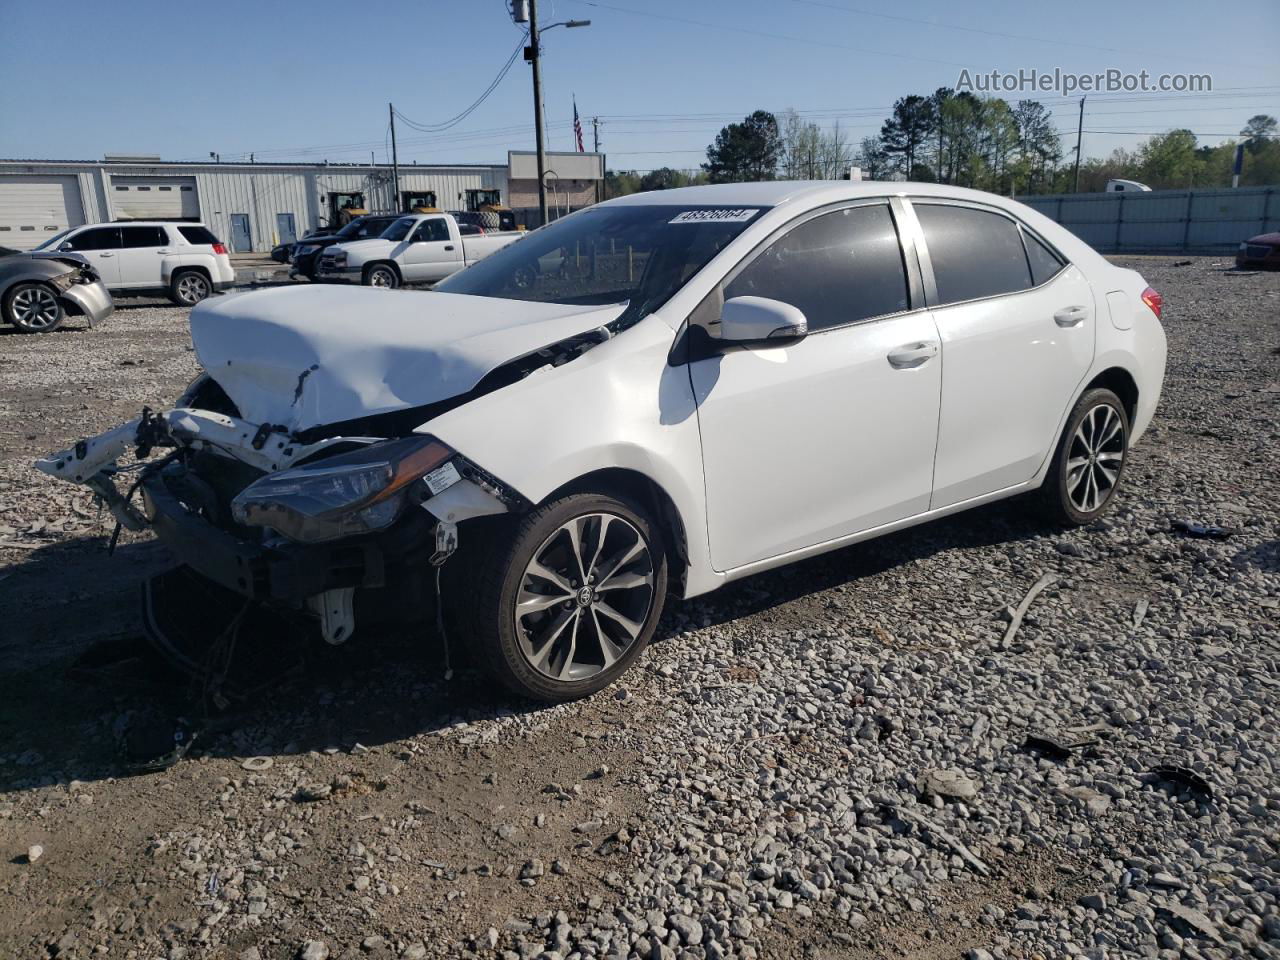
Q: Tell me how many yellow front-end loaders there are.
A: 3